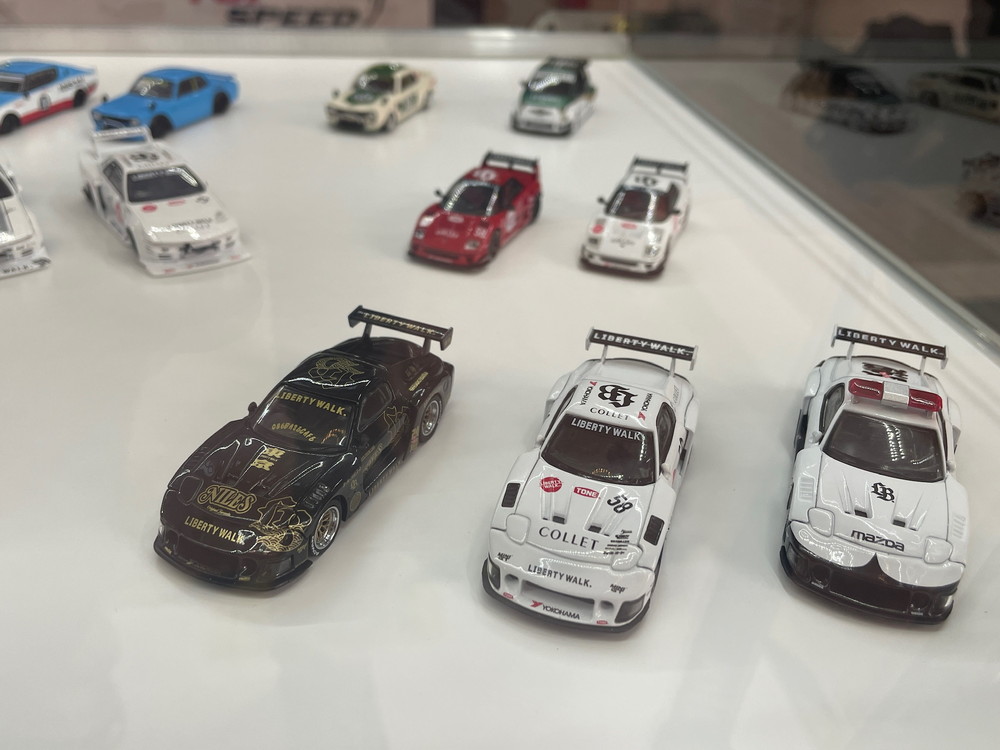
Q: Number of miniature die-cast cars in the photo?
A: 11